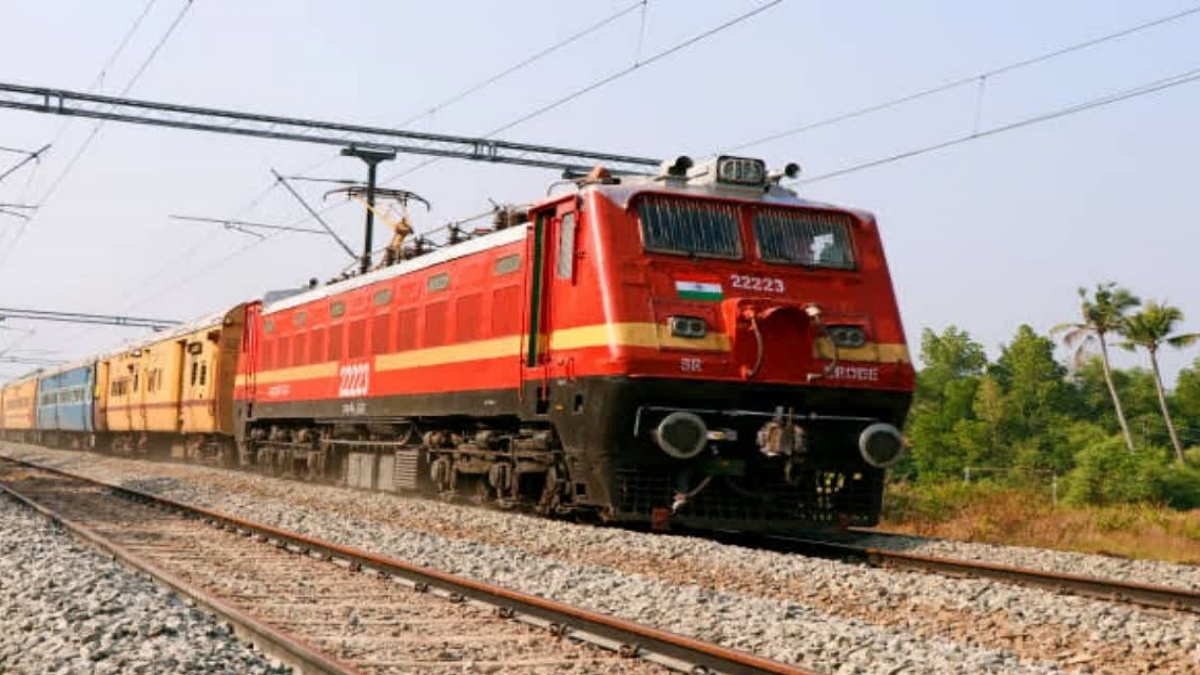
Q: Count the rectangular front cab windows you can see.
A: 2